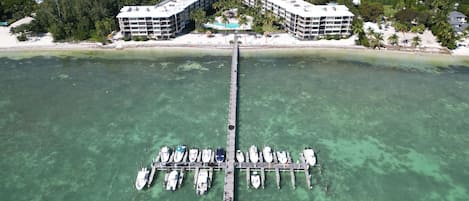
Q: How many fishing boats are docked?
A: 14